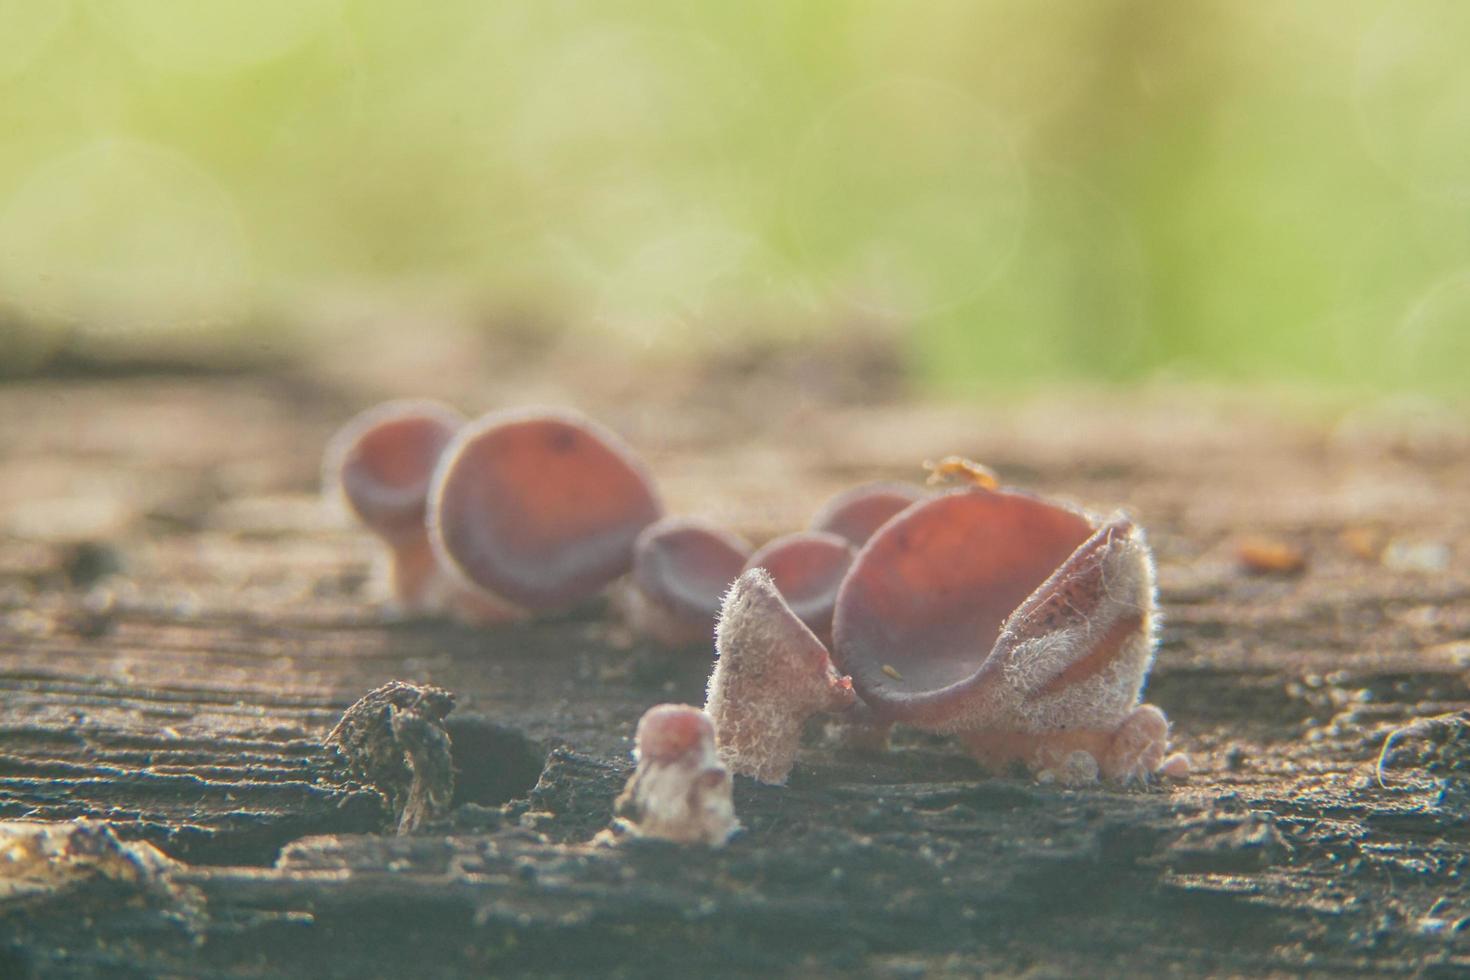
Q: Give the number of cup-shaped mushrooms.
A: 6